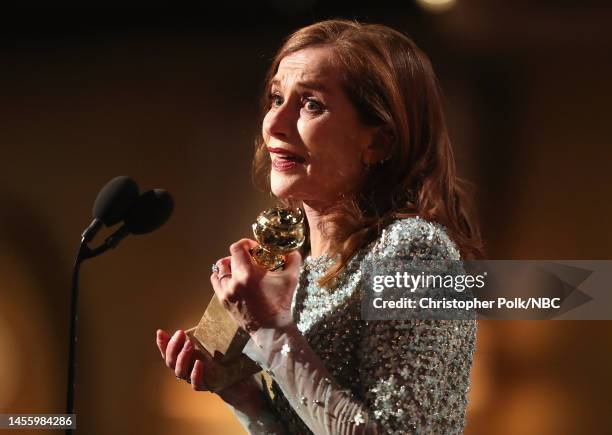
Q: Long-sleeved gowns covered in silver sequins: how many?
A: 1